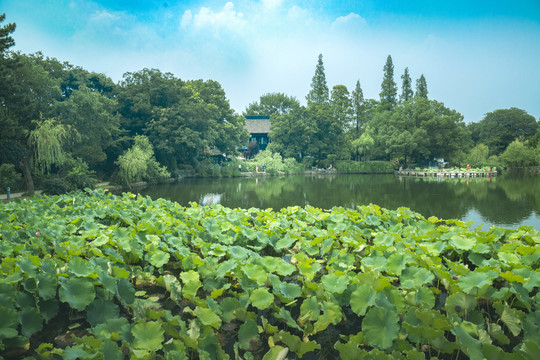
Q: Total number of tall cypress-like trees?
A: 5